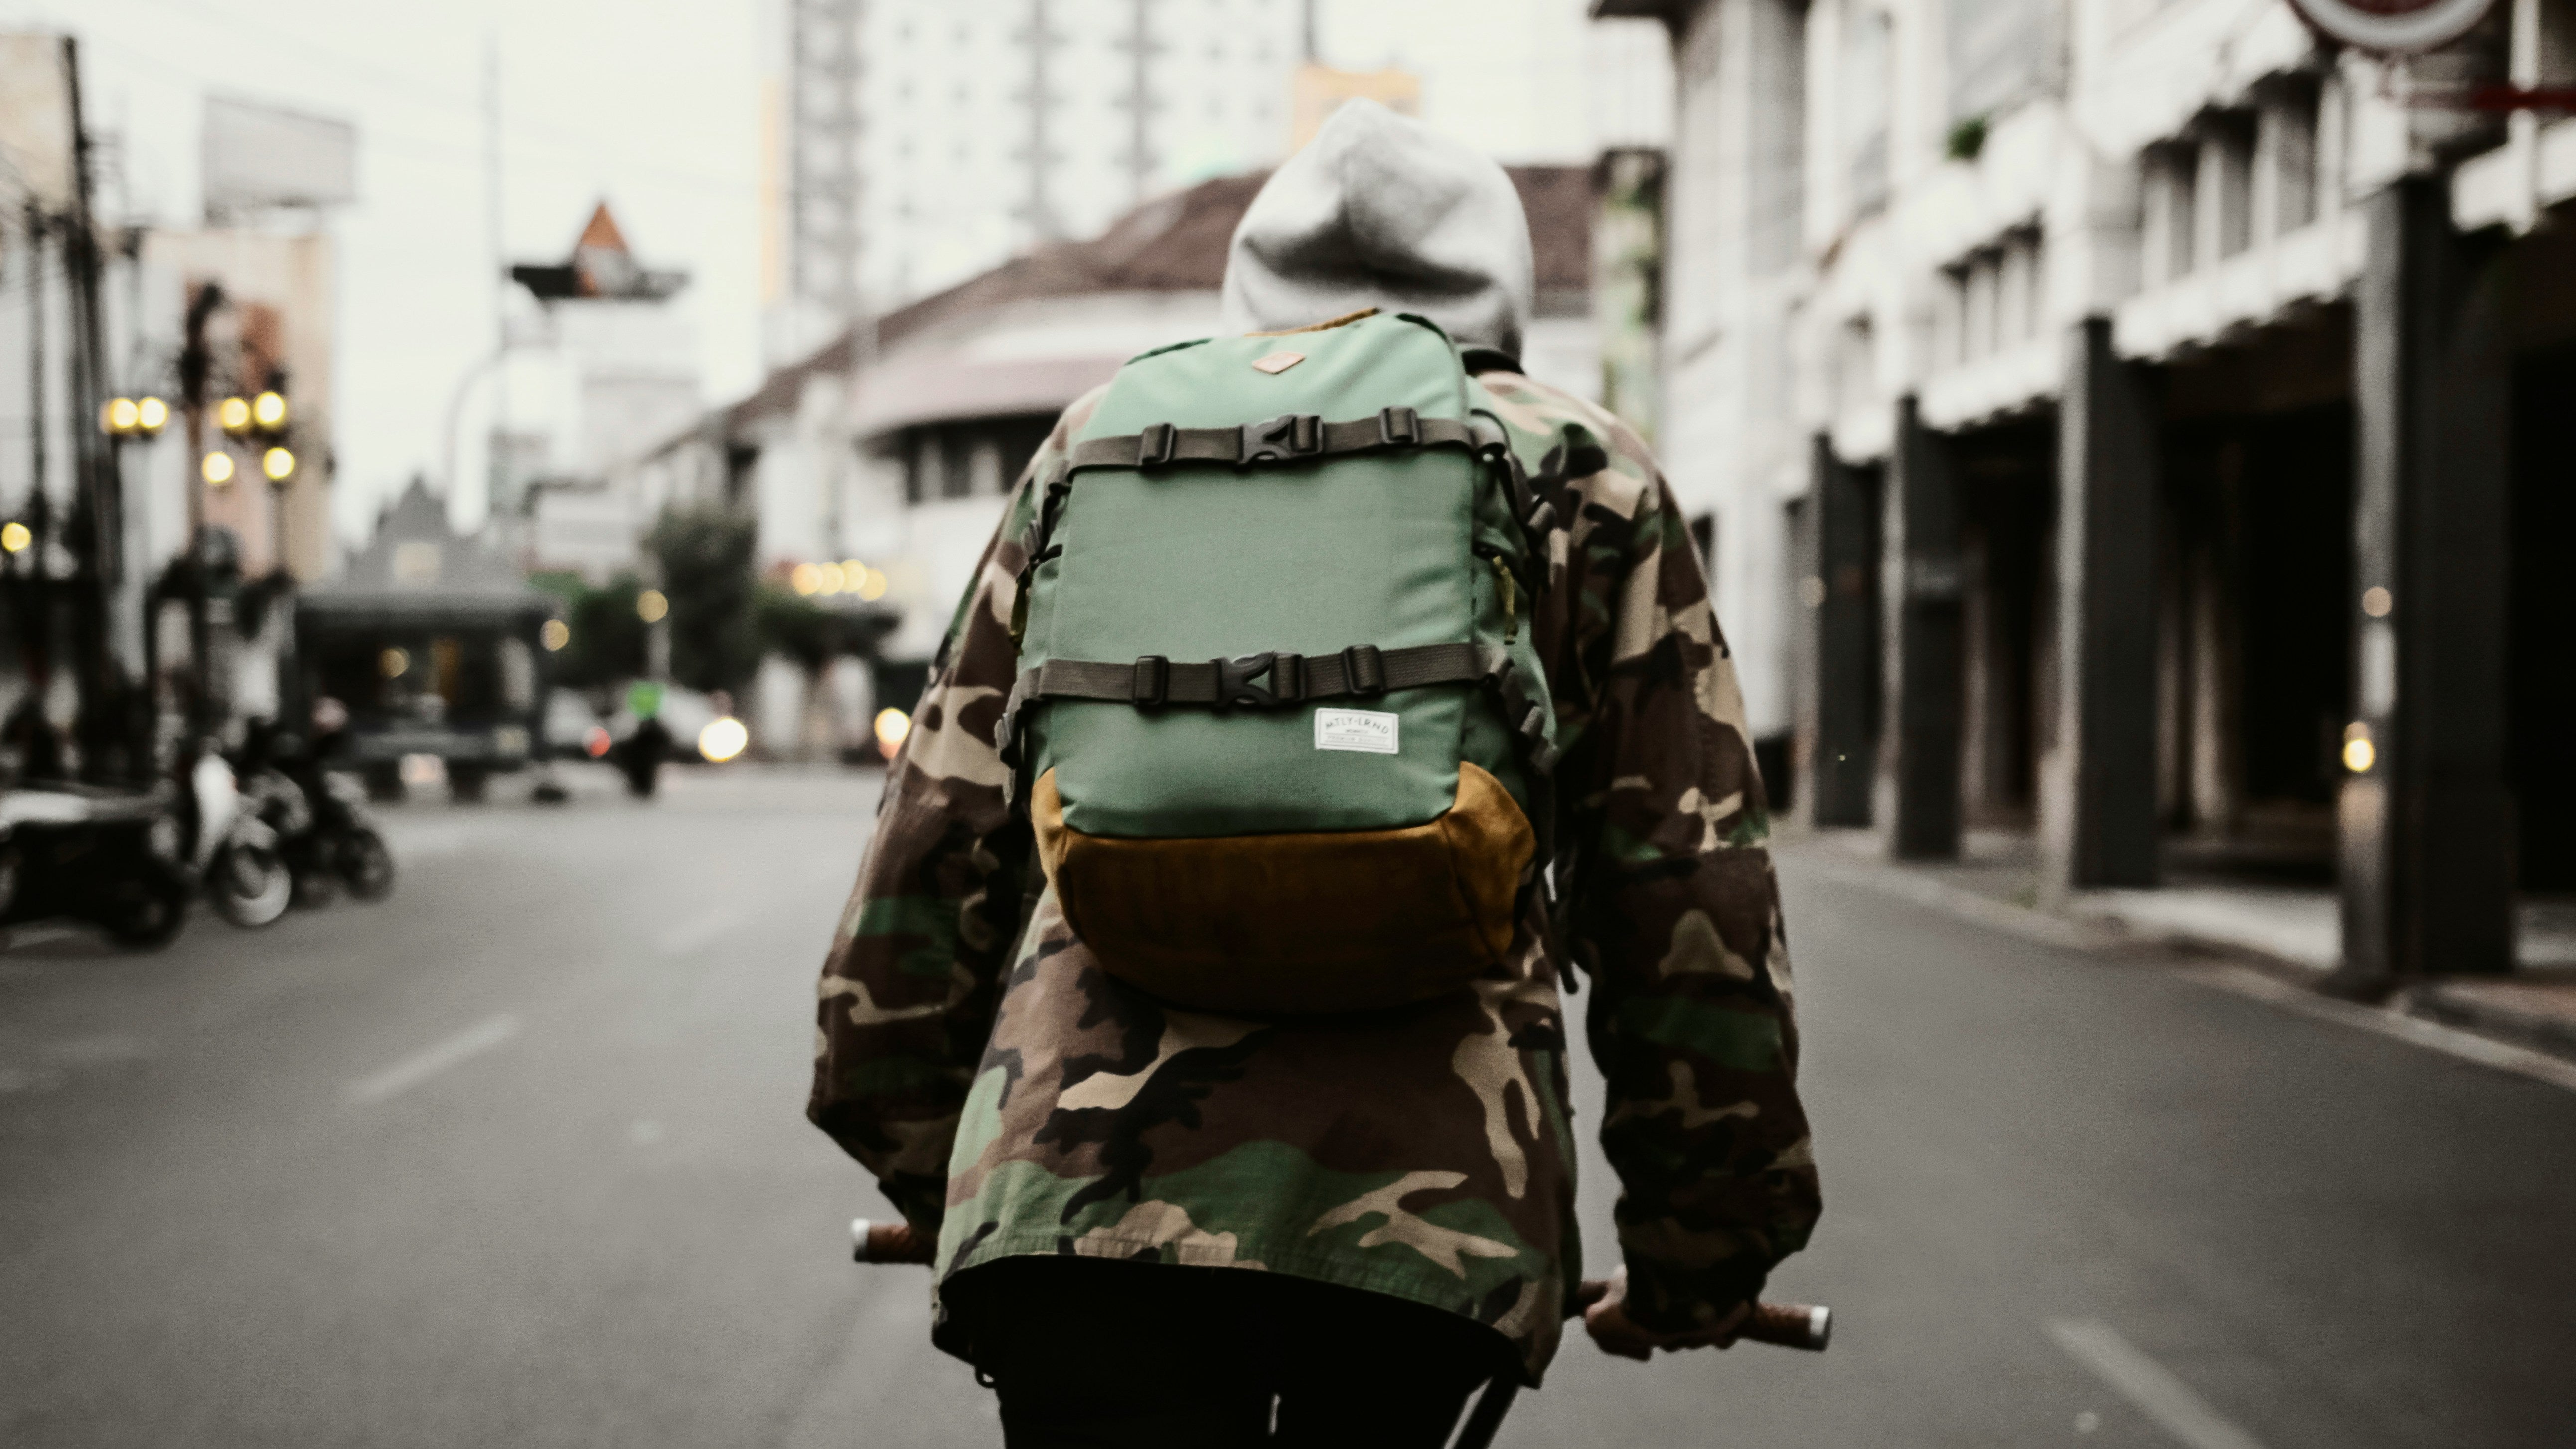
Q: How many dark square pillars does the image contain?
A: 4